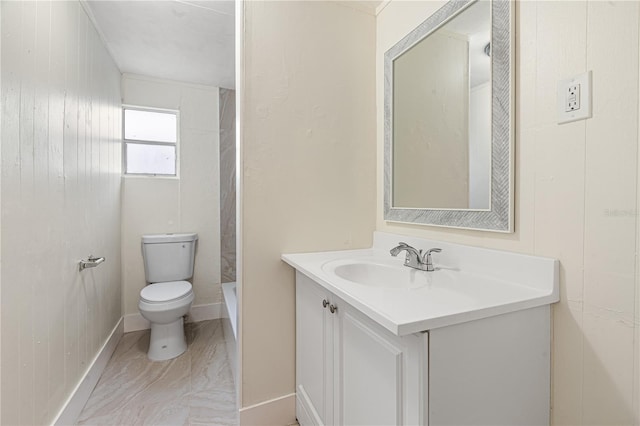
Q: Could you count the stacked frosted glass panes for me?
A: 2